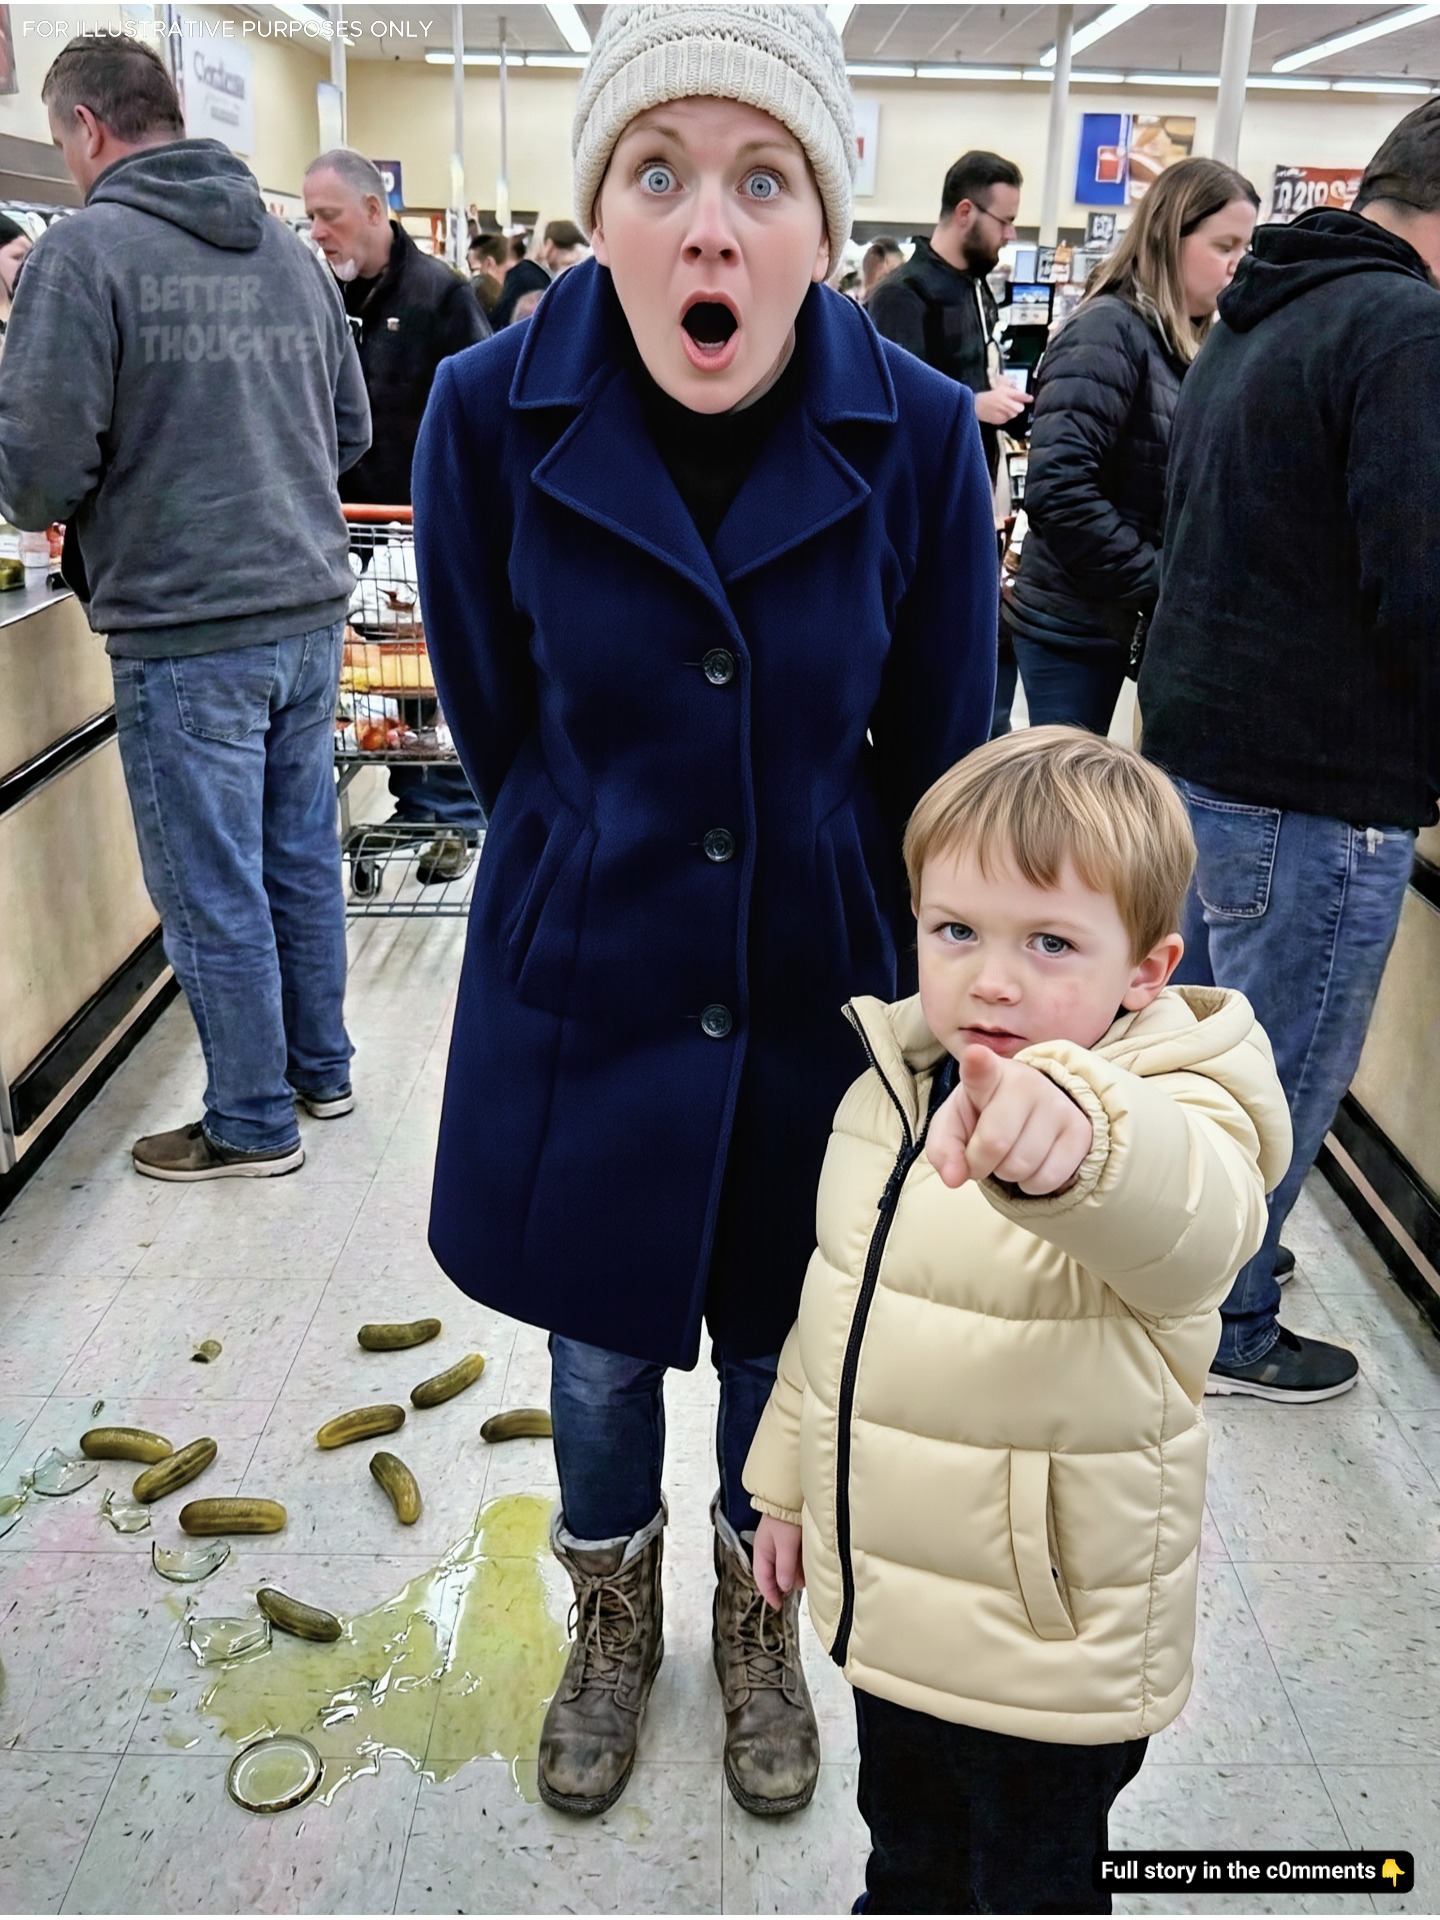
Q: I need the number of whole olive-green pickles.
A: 9